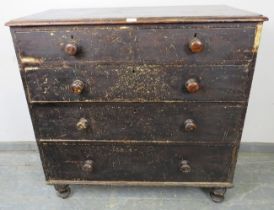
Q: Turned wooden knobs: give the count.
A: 8